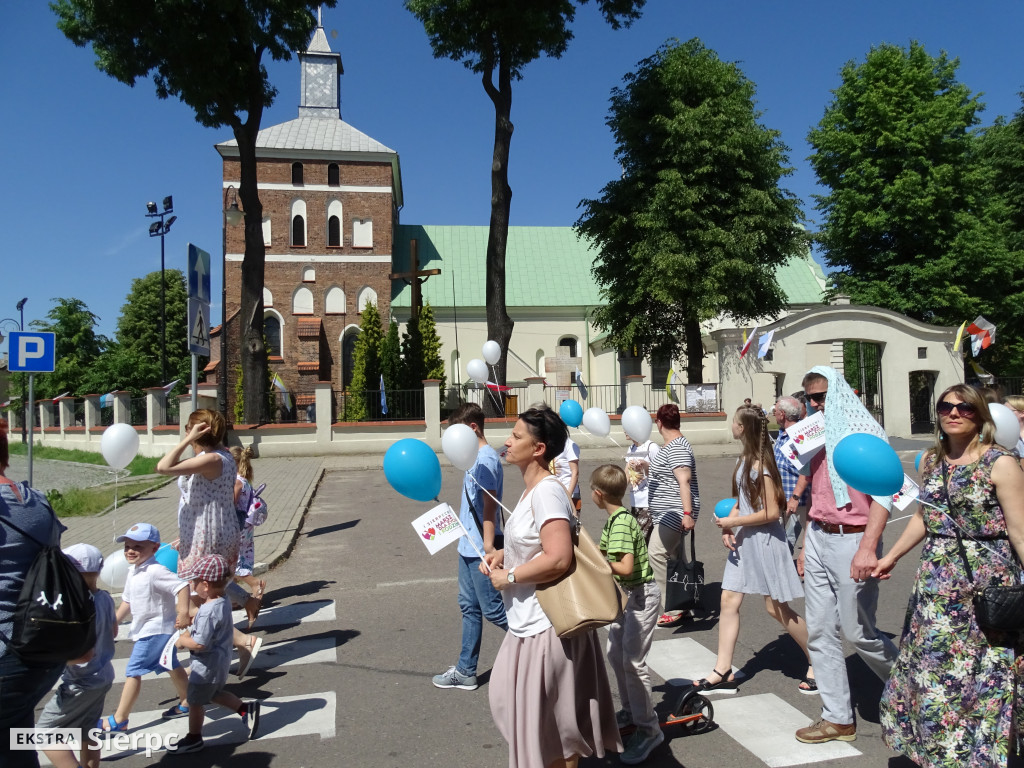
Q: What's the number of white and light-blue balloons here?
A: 14